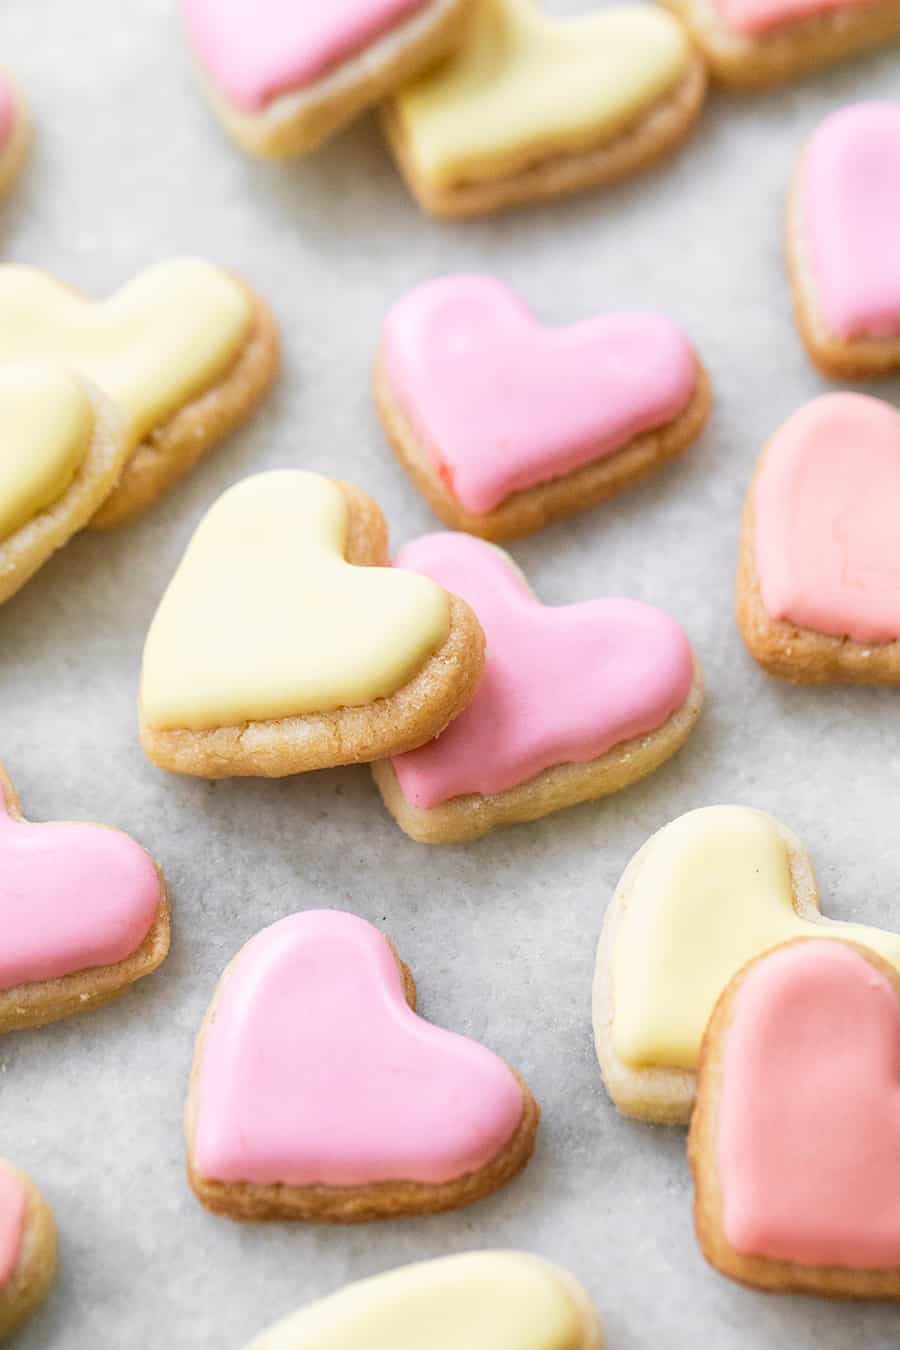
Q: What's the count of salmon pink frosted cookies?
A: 4